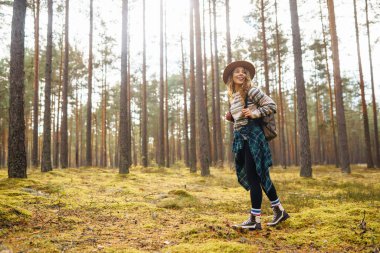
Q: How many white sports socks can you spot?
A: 2